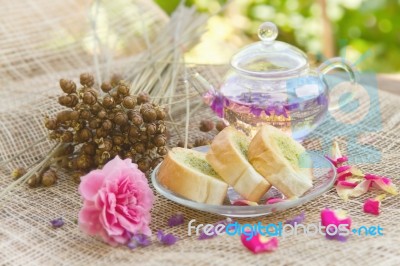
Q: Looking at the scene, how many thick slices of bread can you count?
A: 3